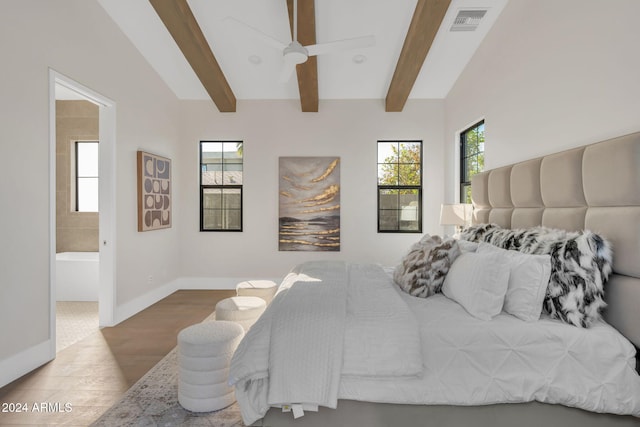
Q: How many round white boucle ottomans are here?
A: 3